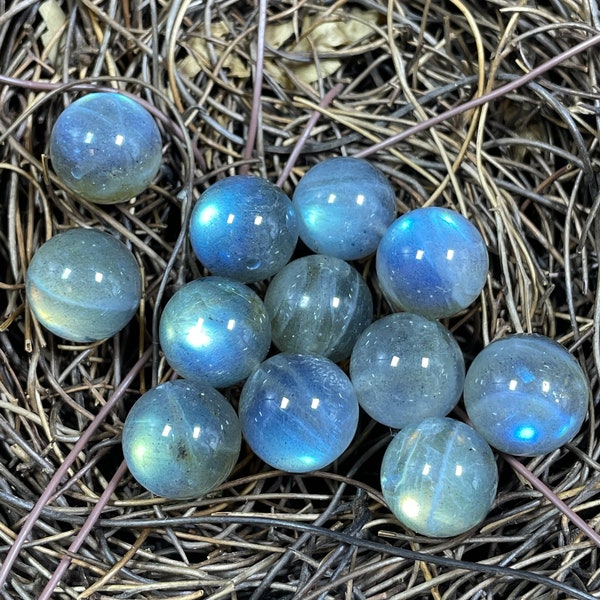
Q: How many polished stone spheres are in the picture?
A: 12